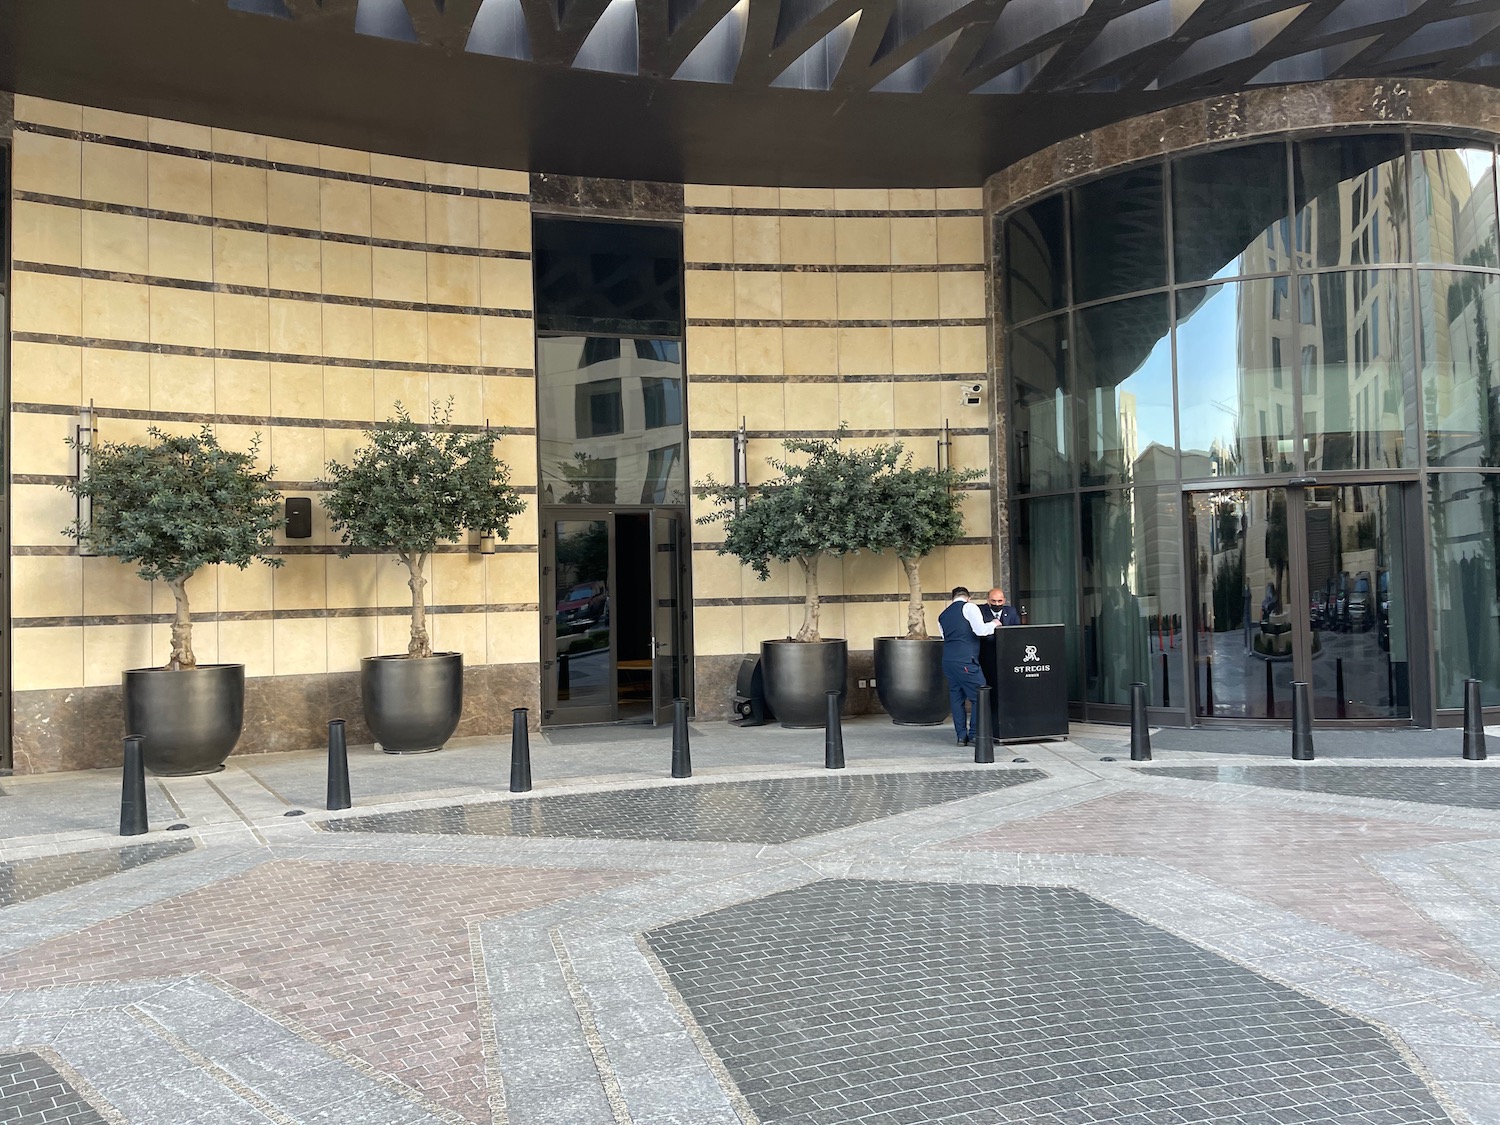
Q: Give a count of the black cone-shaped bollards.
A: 9